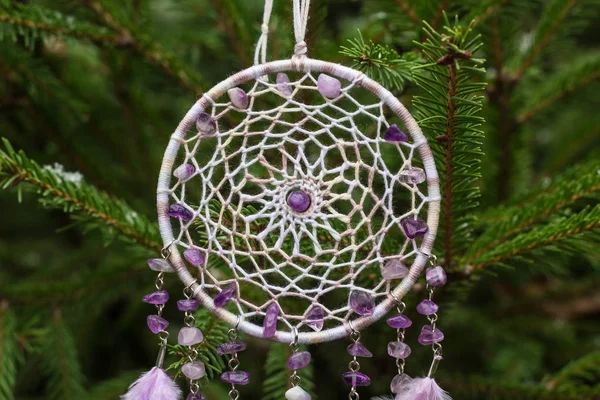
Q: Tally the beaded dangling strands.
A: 7